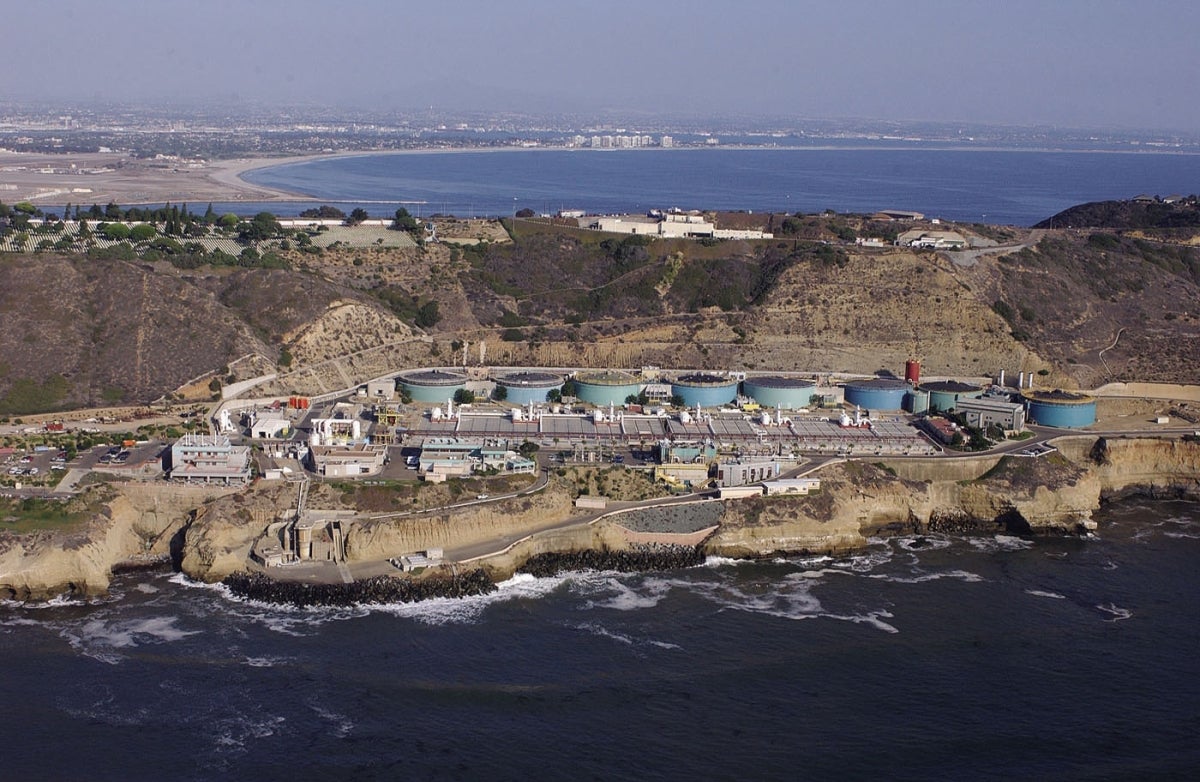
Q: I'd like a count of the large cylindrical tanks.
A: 8